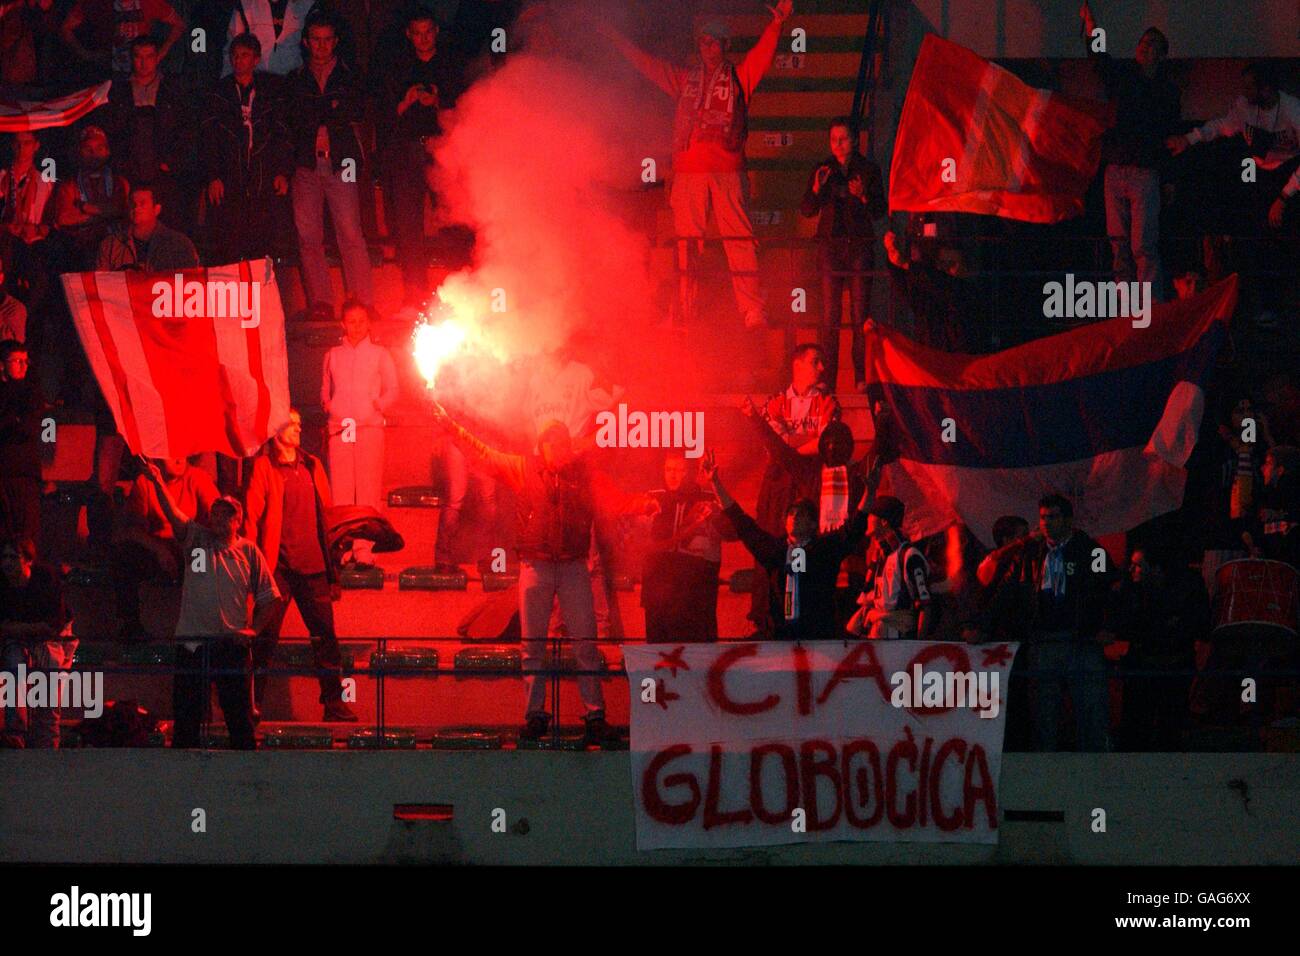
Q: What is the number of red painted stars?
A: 4